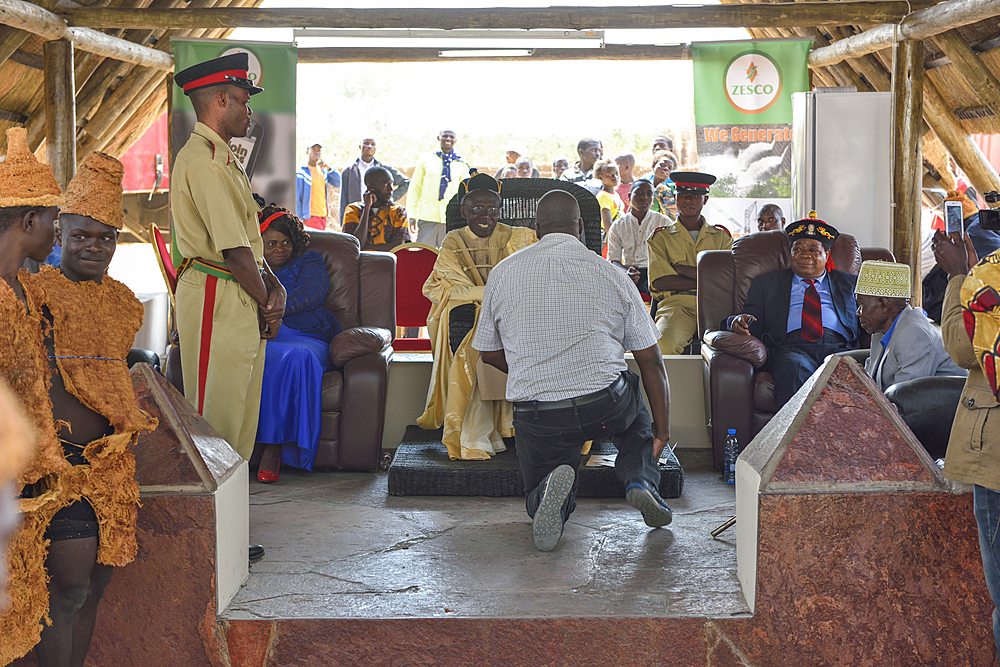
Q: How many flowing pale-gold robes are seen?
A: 1